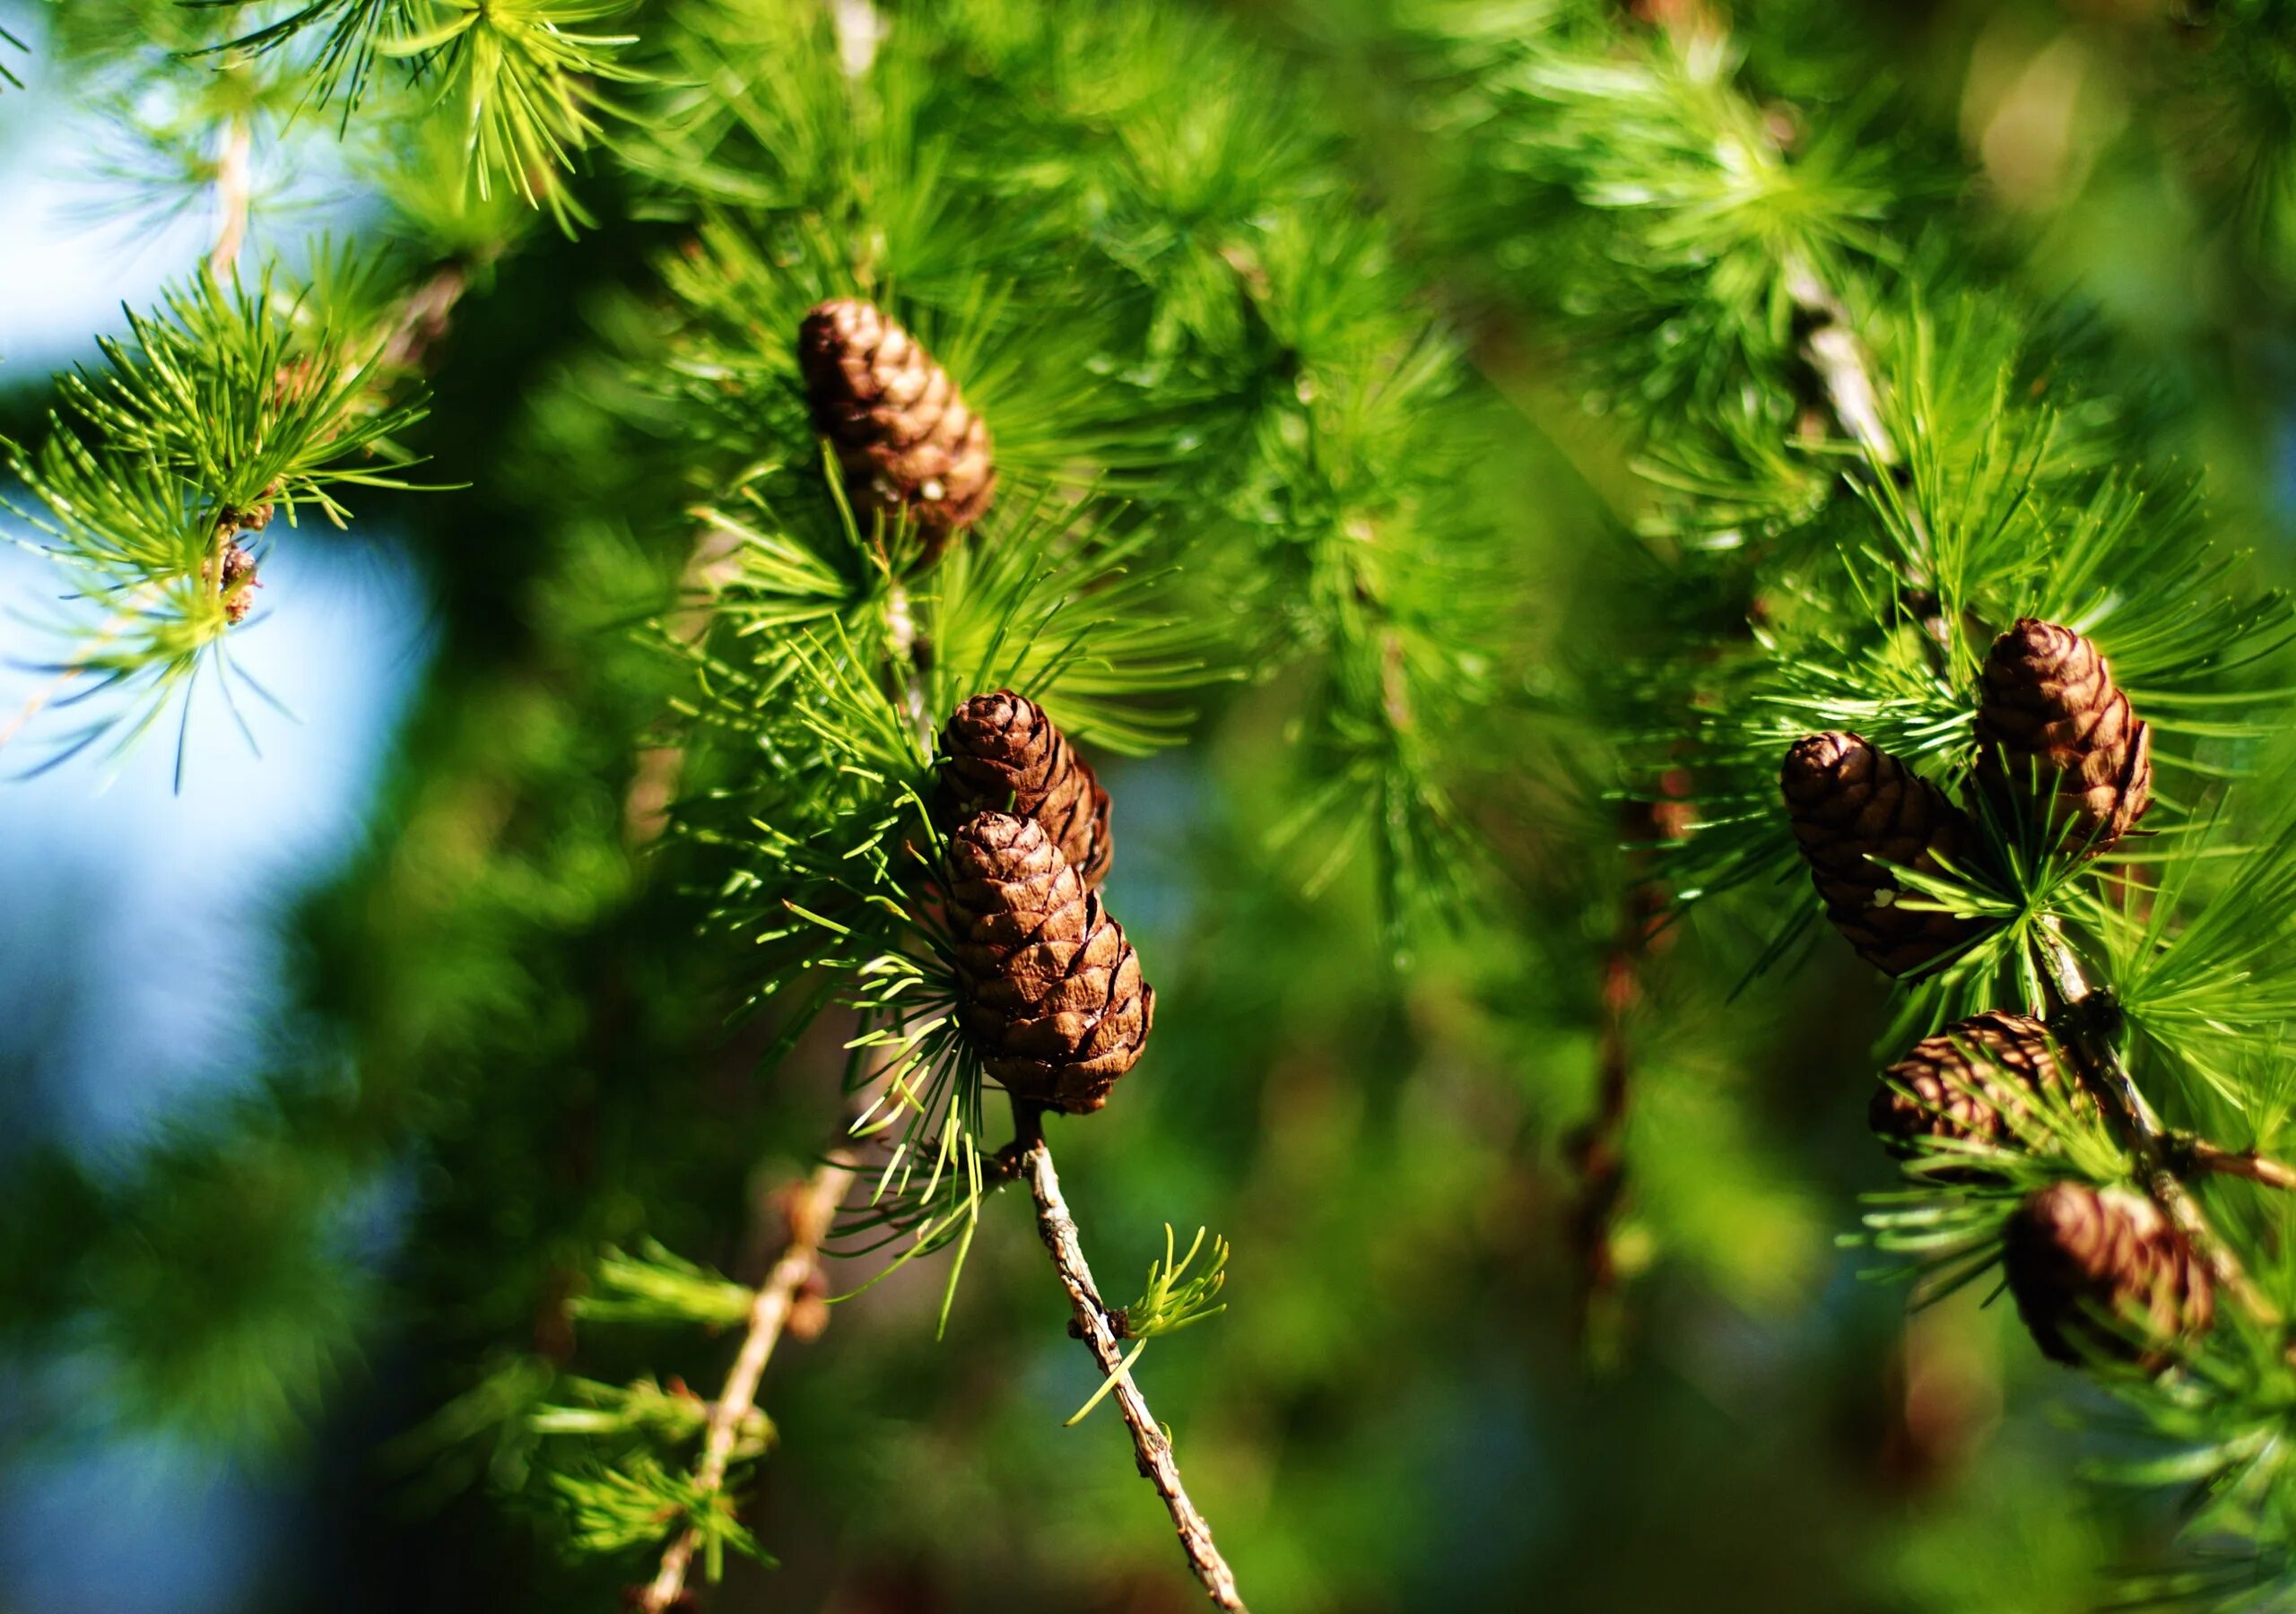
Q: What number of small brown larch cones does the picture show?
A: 7